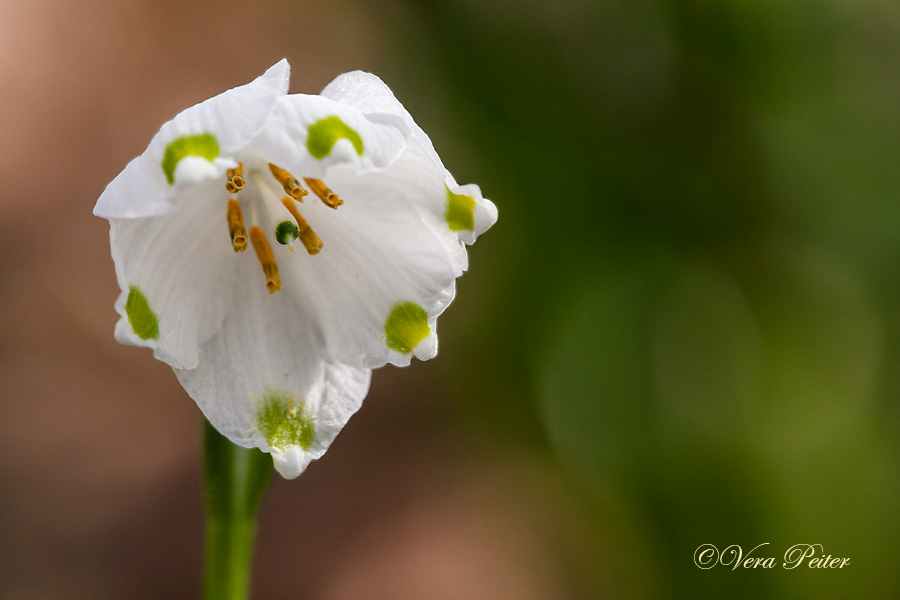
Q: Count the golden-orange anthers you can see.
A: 6